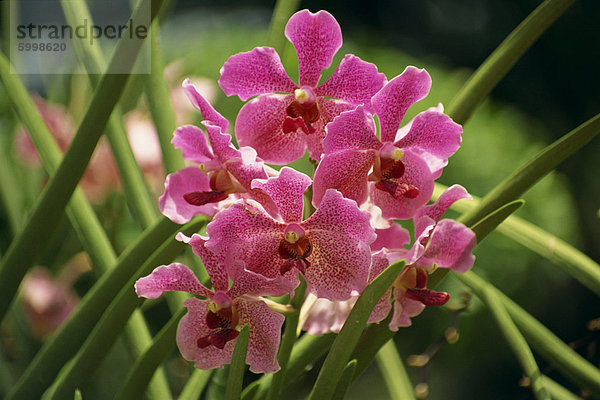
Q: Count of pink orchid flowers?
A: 6